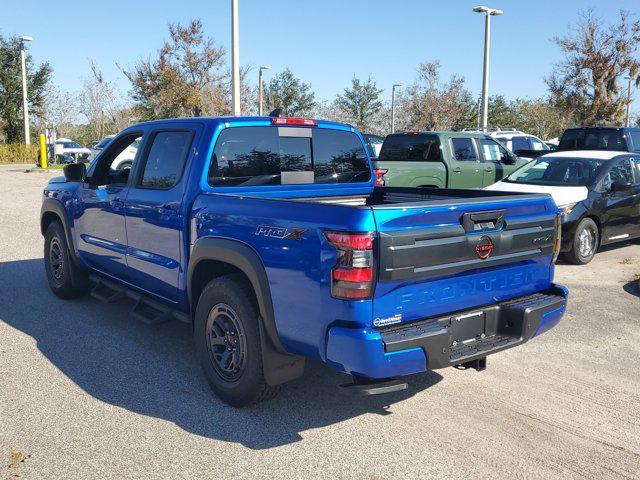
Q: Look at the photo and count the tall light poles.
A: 6